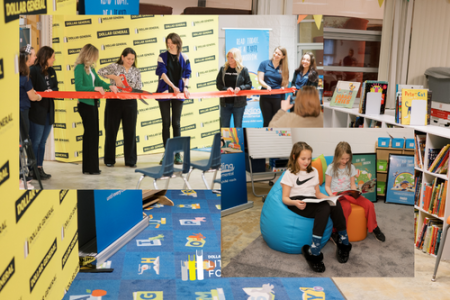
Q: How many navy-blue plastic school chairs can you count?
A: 2